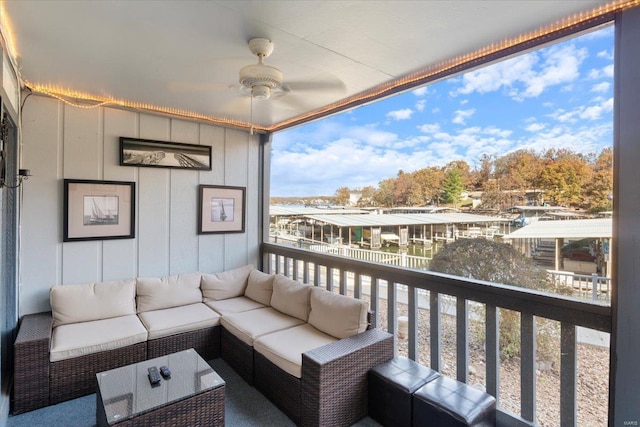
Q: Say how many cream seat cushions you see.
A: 5